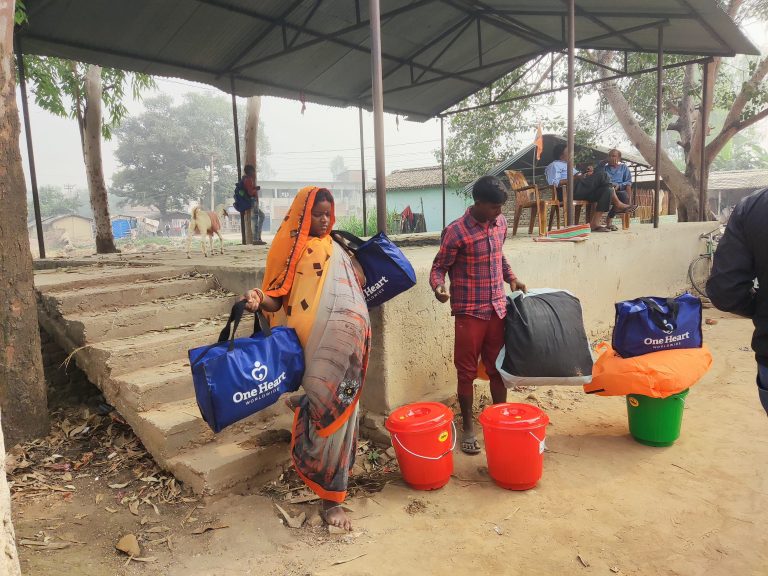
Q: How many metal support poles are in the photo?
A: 8